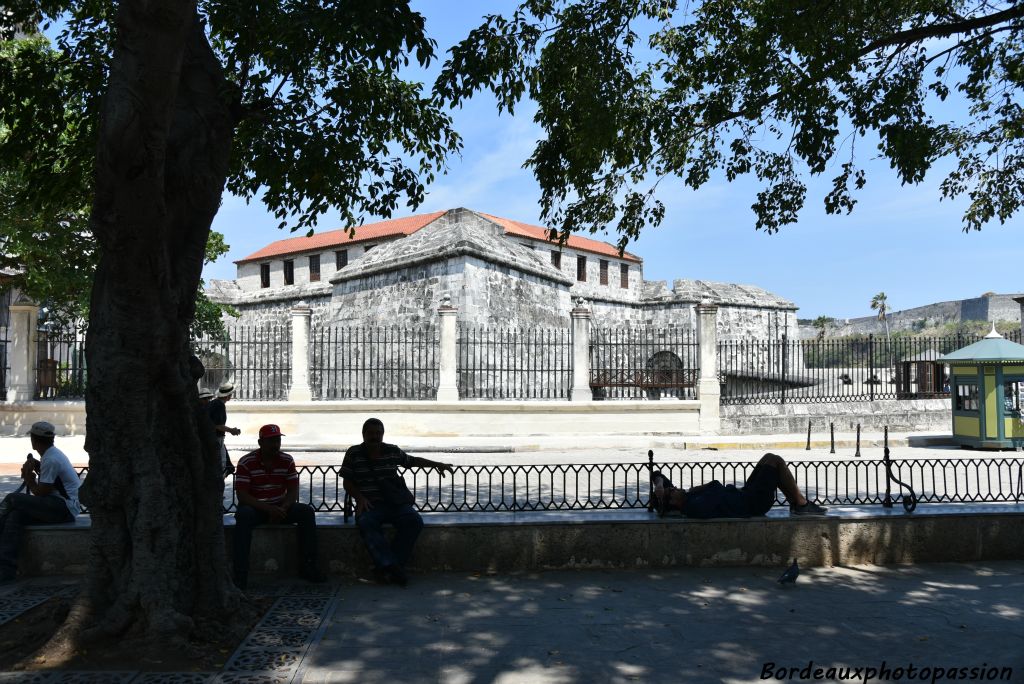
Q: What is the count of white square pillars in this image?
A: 5